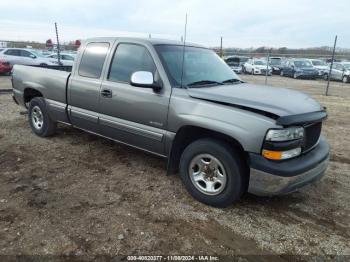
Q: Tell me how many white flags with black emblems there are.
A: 0